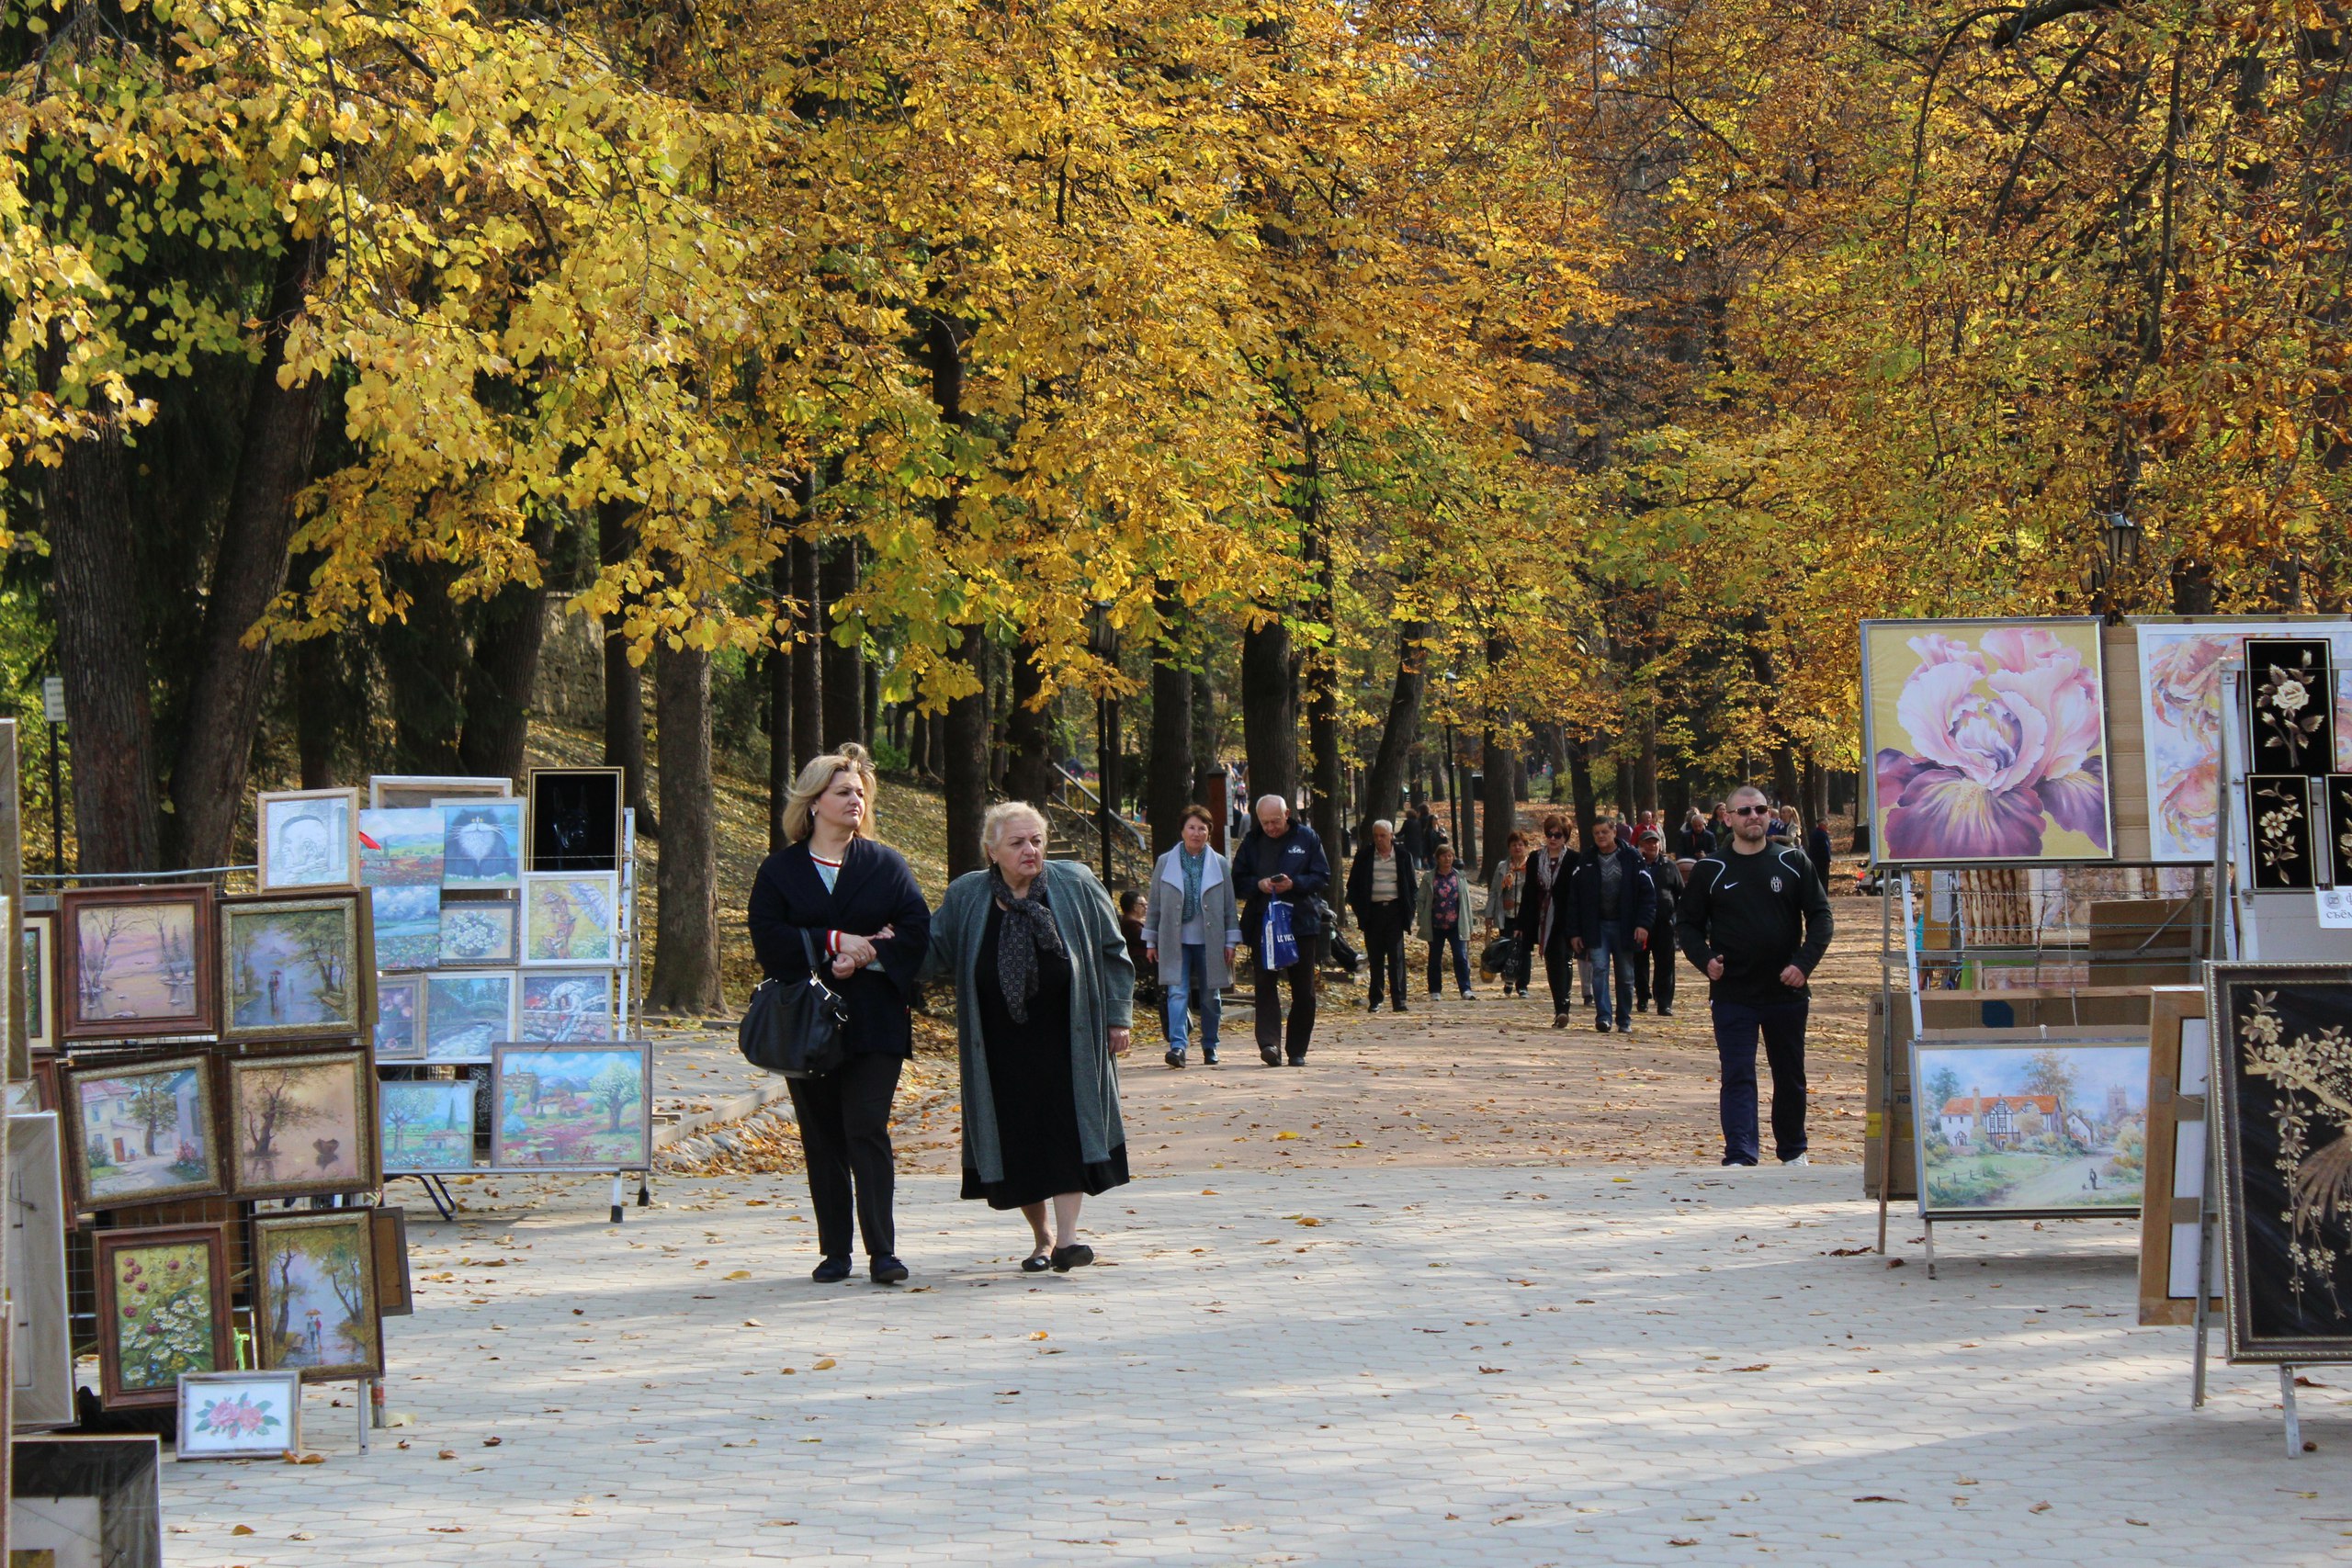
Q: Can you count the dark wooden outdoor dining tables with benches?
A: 0